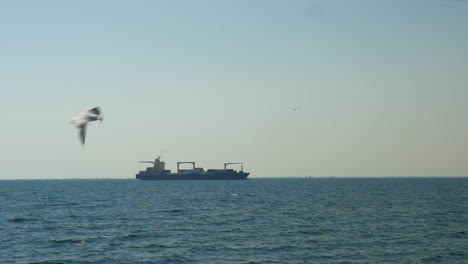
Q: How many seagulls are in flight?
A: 2